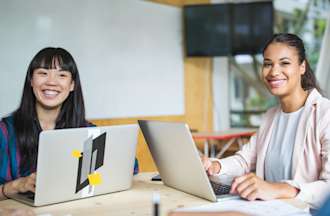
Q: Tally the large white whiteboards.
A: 1